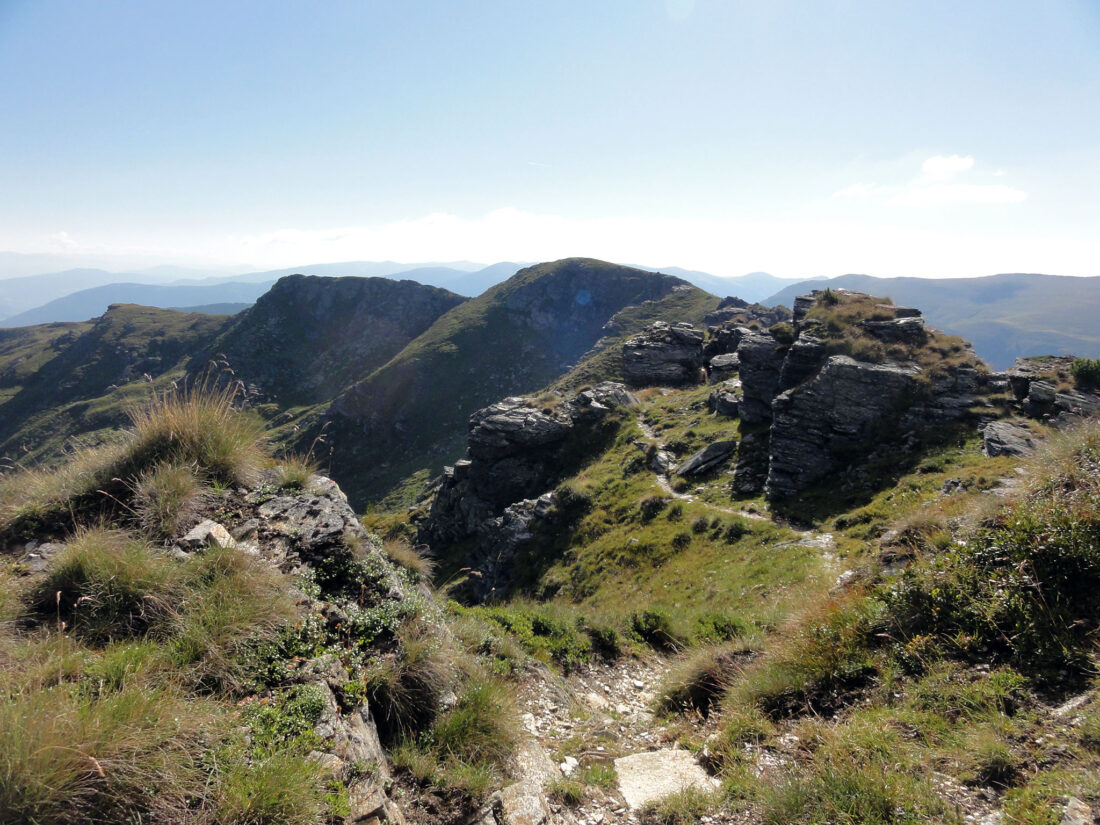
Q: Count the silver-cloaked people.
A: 0